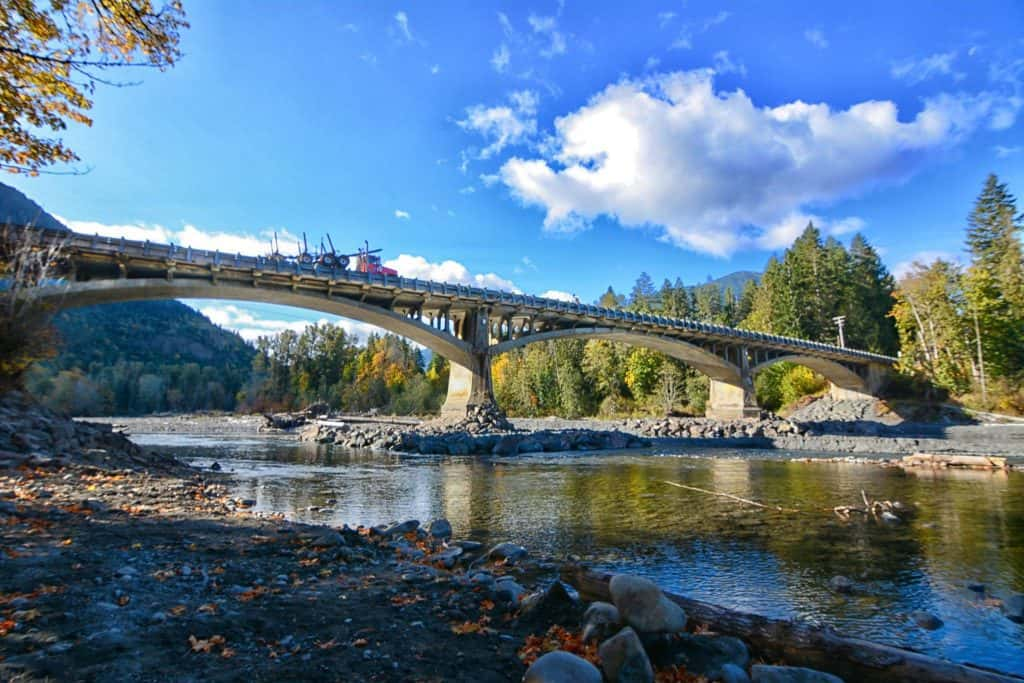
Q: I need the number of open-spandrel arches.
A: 3